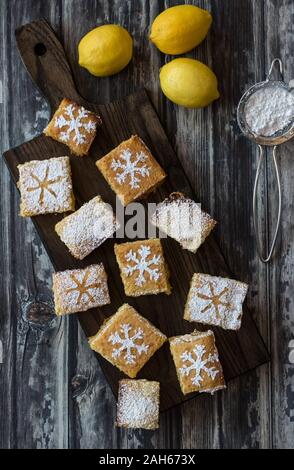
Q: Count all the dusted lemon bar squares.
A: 11